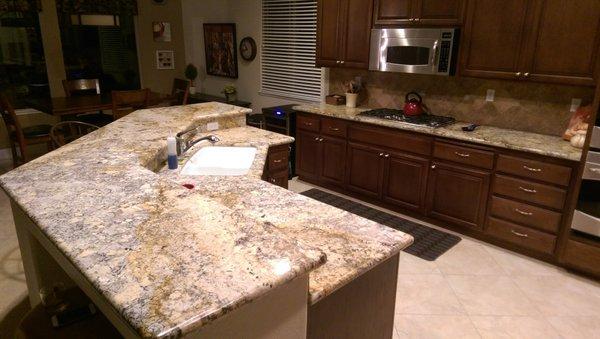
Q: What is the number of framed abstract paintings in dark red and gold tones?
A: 1